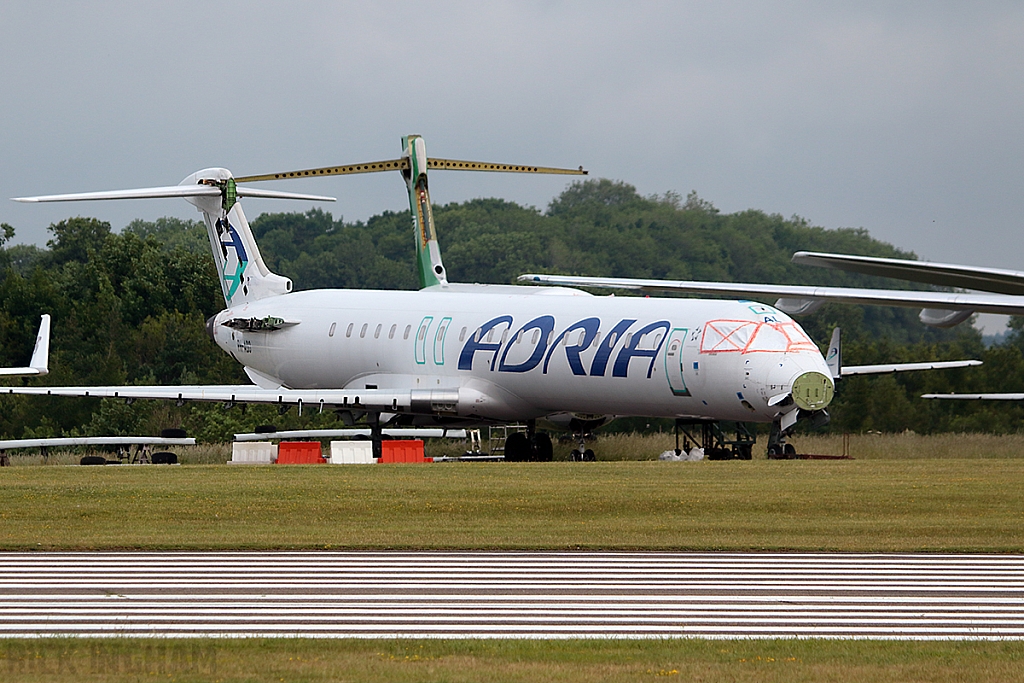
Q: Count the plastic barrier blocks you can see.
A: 4